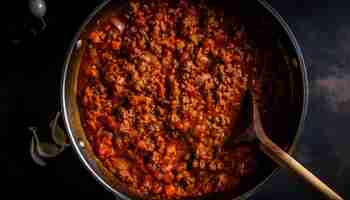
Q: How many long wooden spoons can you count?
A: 1